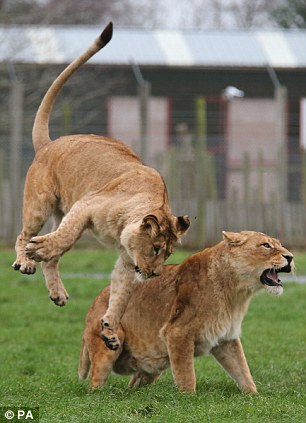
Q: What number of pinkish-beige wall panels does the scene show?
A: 2